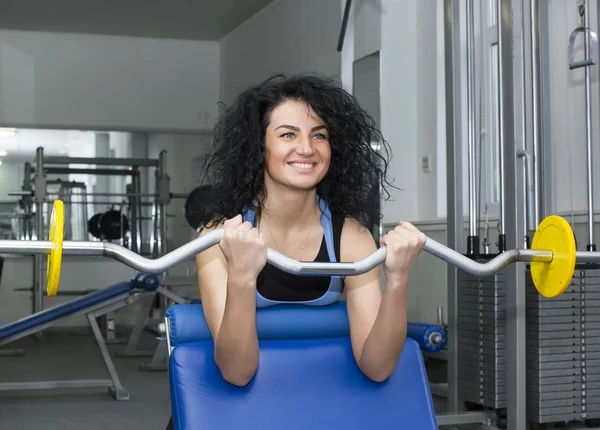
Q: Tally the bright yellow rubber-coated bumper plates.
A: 2